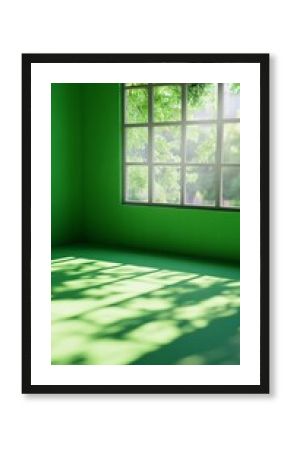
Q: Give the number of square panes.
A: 12